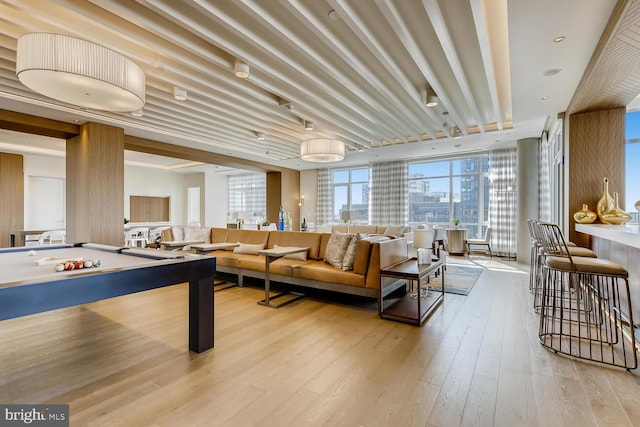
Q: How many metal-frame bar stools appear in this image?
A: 3